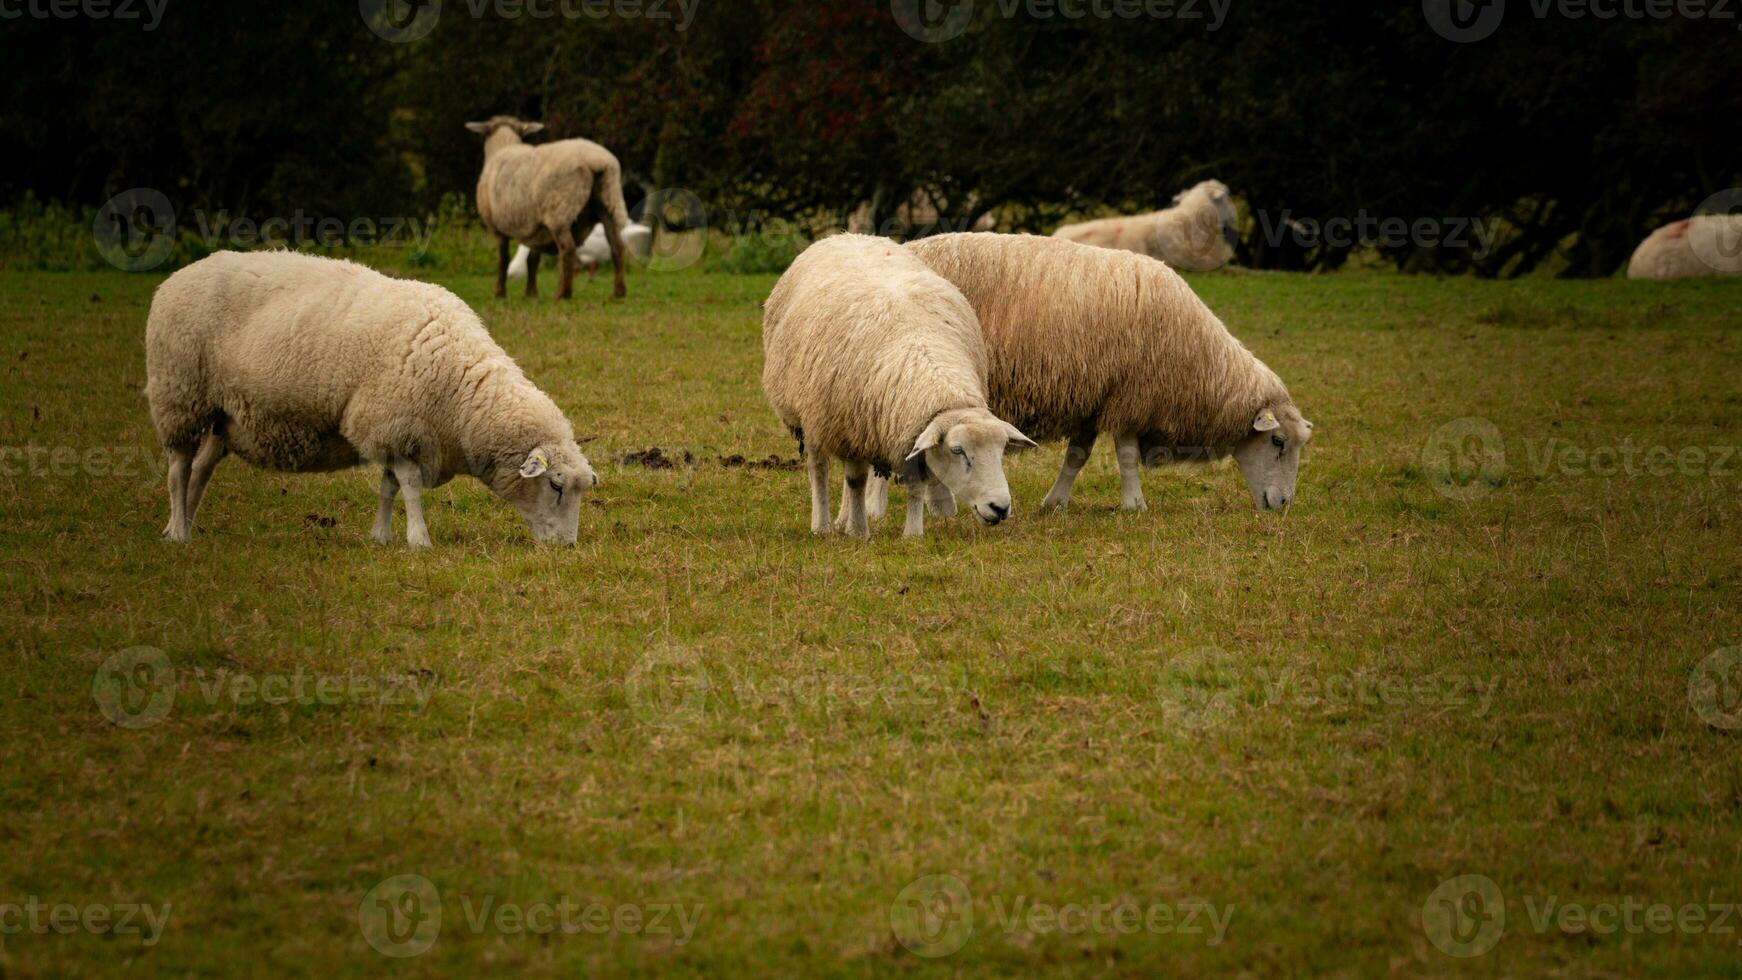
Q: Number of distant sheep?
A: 3